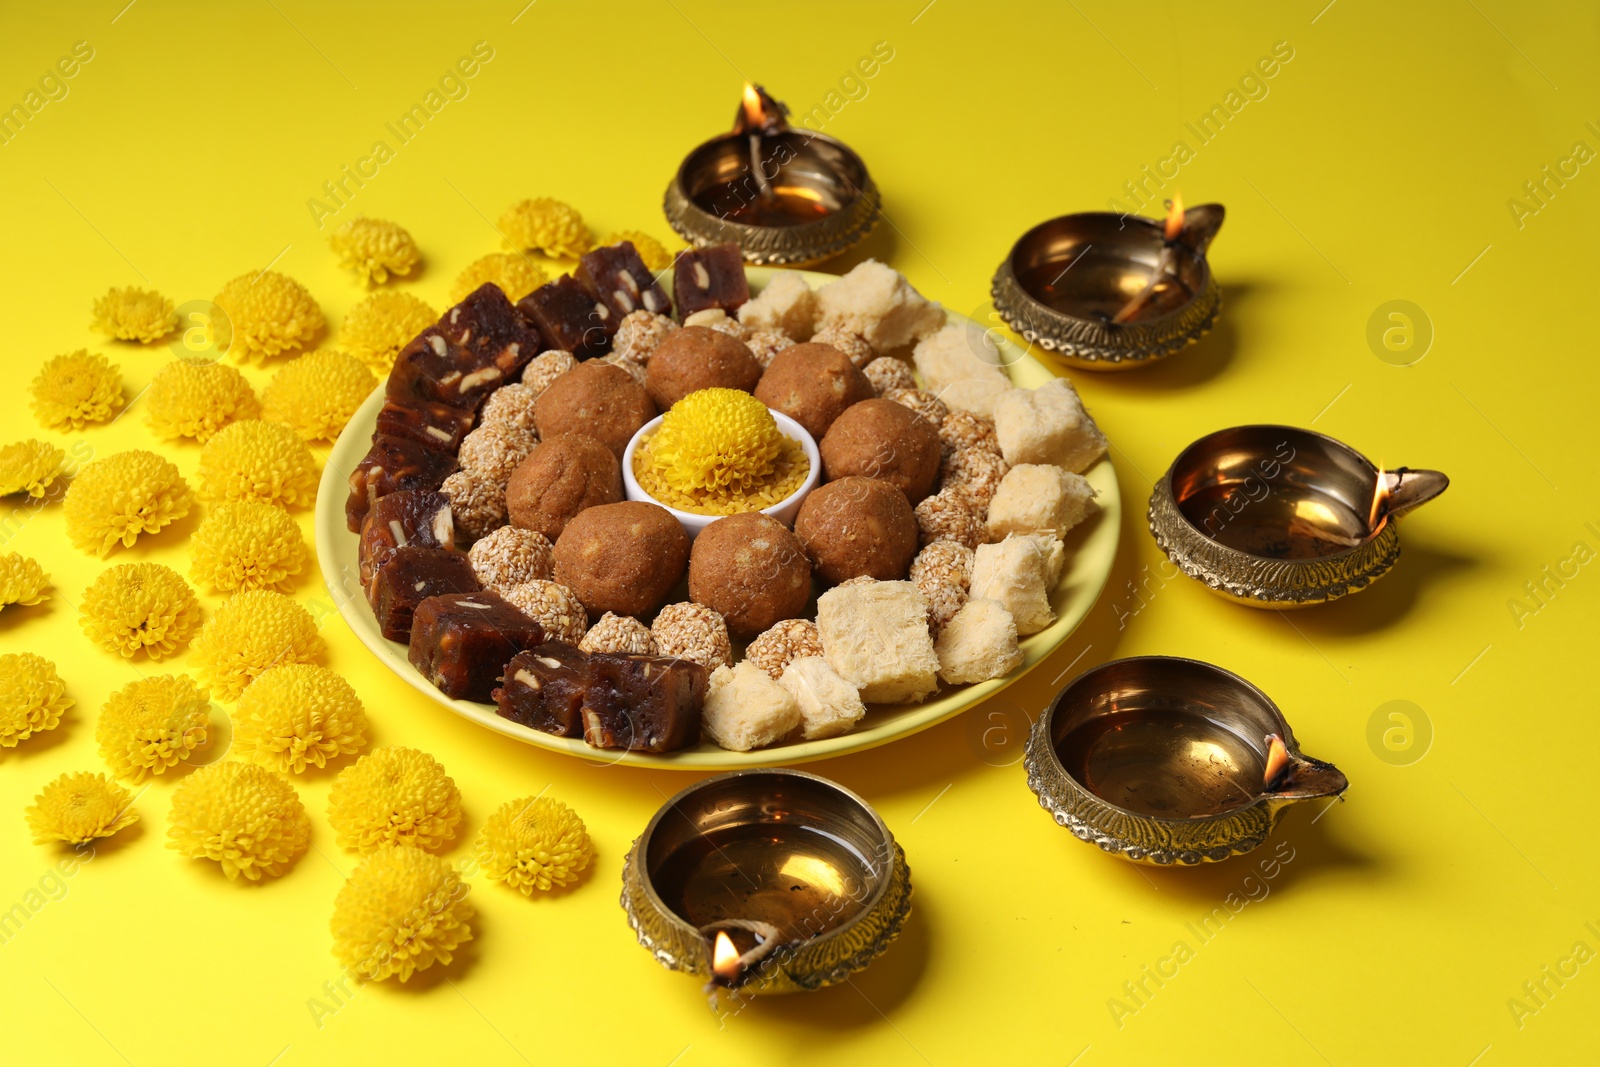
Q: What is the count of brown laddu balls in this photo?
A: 8